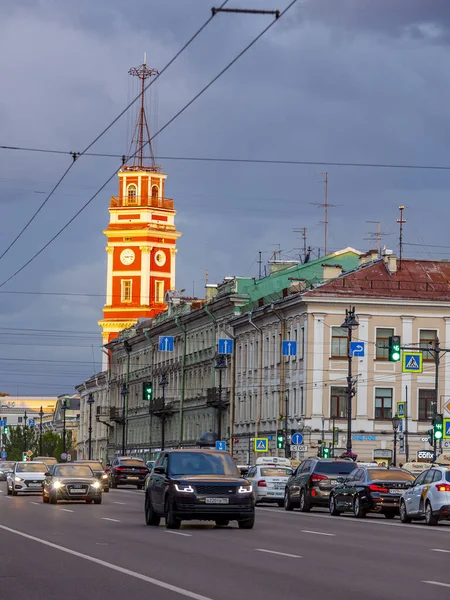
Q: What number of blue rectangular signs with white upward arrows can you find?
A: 3